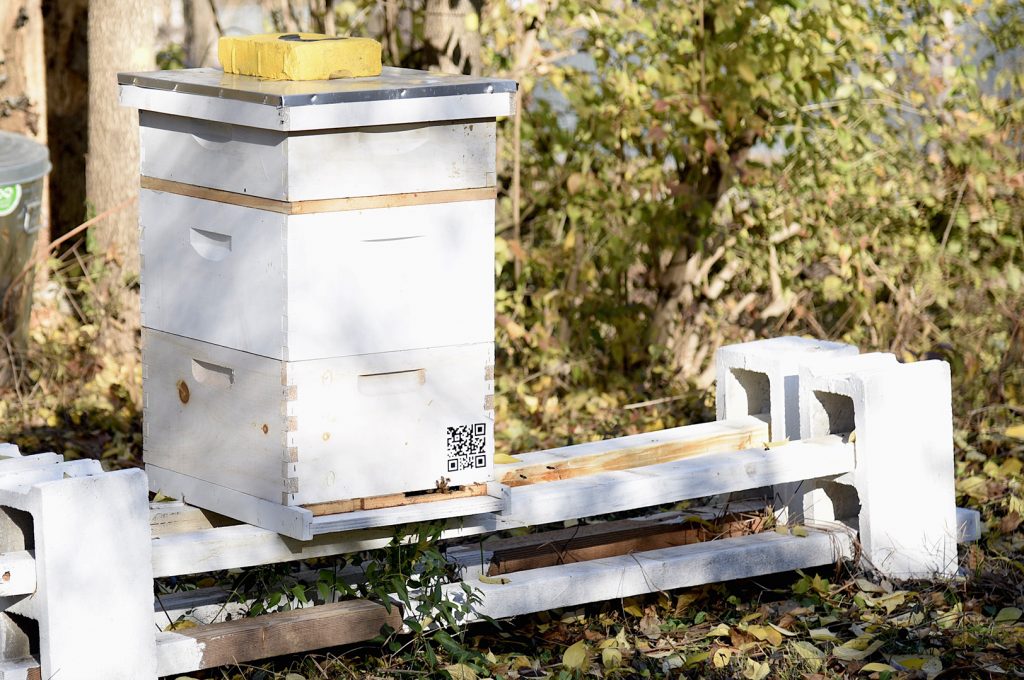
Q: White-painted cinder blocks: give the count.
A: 4